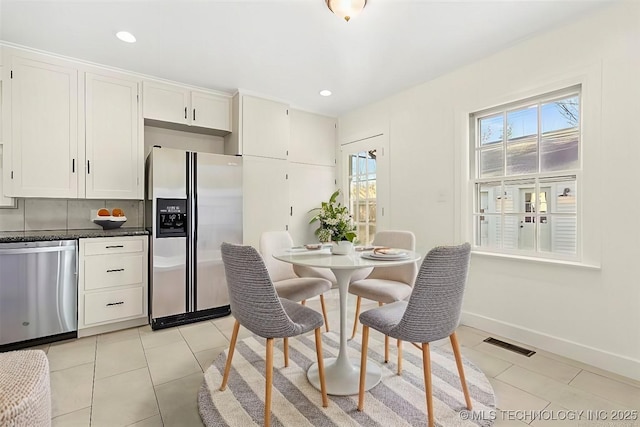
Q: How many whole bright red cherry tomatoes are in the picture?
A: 0